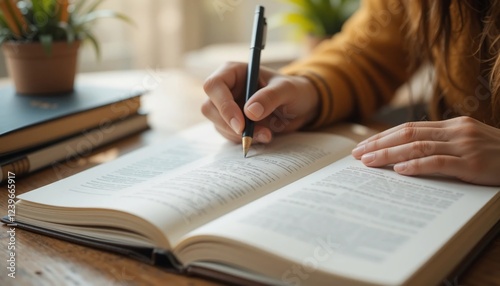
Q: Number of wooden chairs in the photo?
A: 0